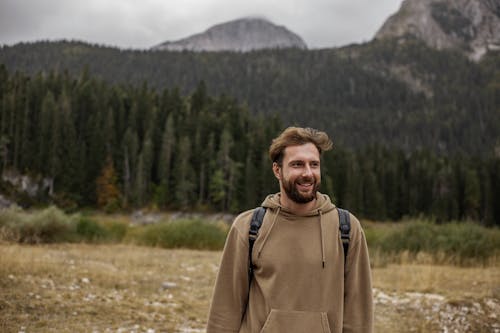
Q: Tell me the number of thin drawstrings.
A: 2